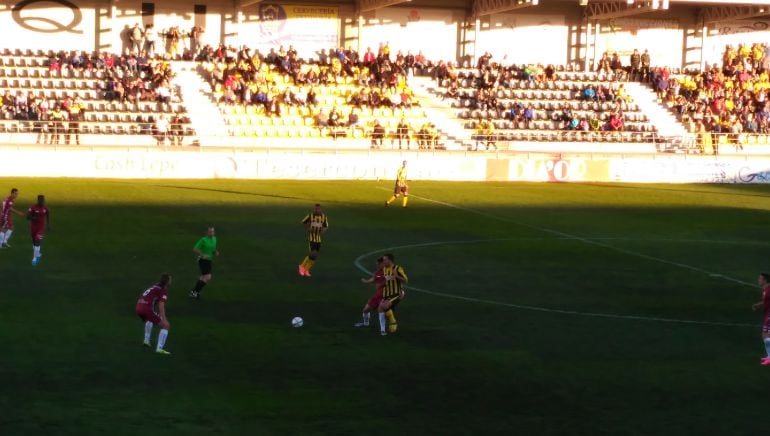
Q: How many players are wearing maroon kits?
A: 5